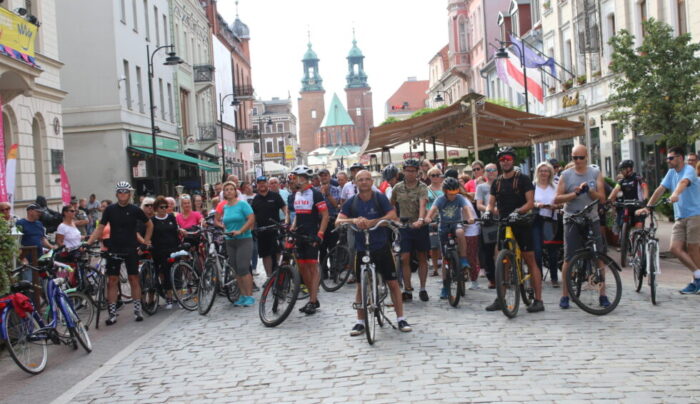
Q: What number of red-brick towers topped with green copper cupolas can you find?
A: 2